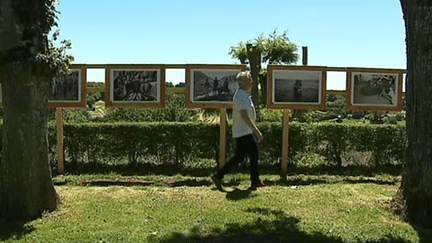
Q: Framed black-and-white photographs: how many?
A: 5